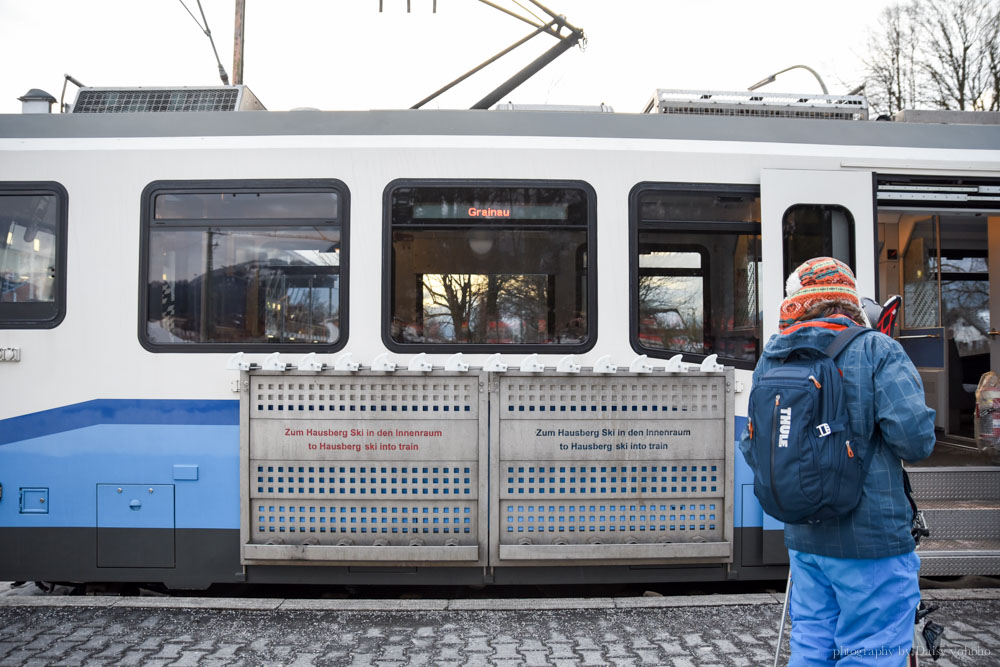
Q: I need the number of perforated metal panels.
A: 2